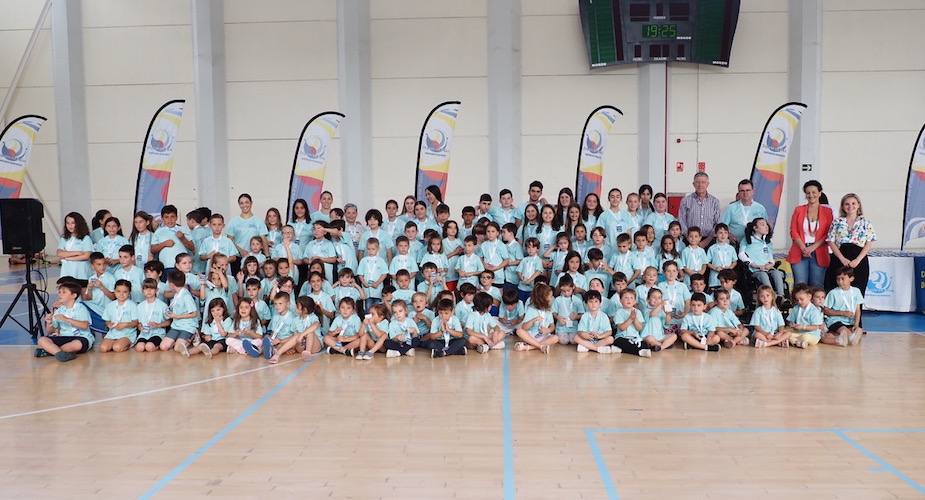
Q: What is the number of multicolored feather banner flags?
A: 7